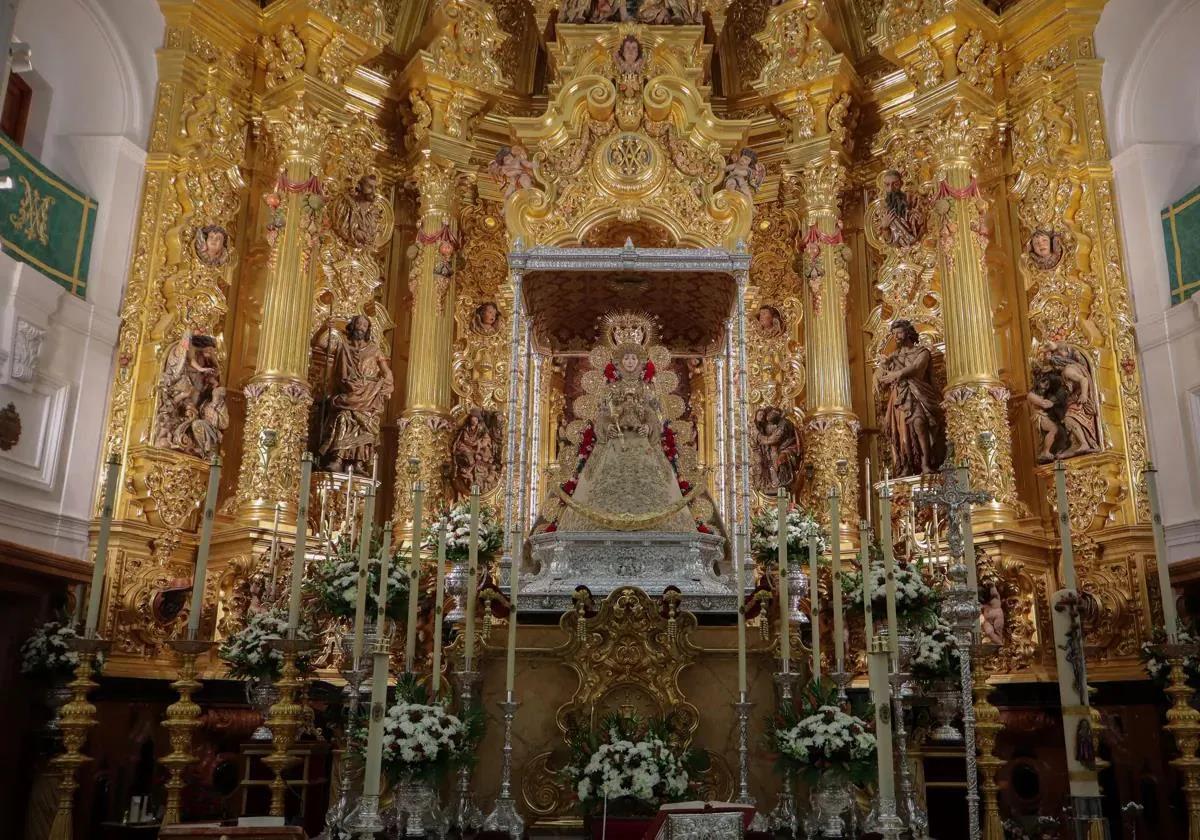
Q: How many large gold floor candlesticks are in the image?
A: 6